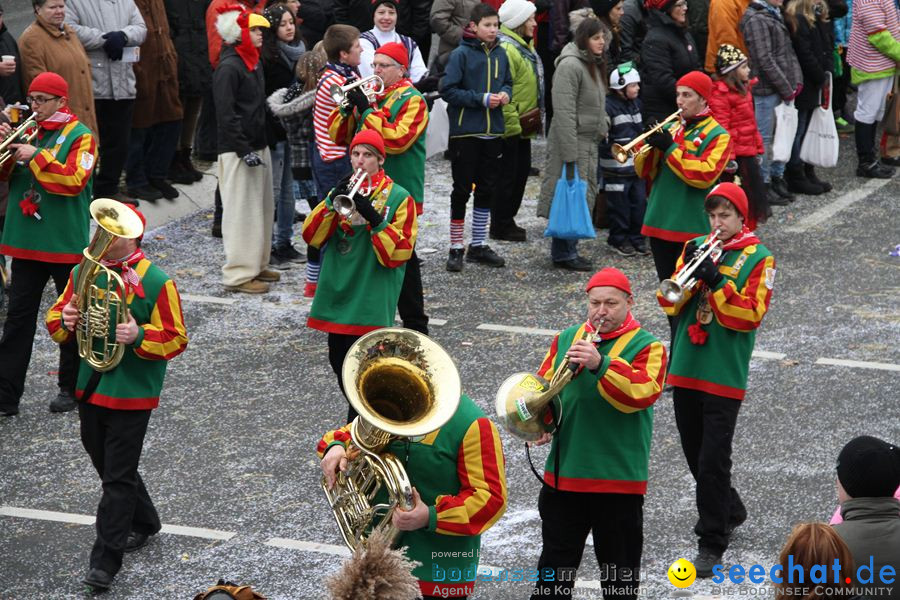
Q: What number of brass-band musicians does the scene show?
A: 8